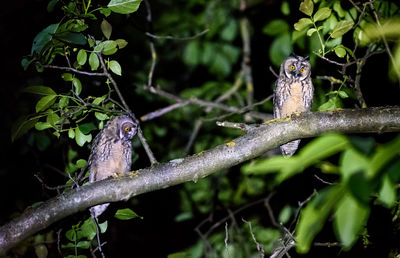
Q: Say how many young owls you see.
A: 2